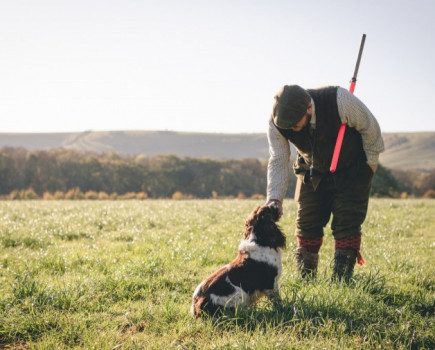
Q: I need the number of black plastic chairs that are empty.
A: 0